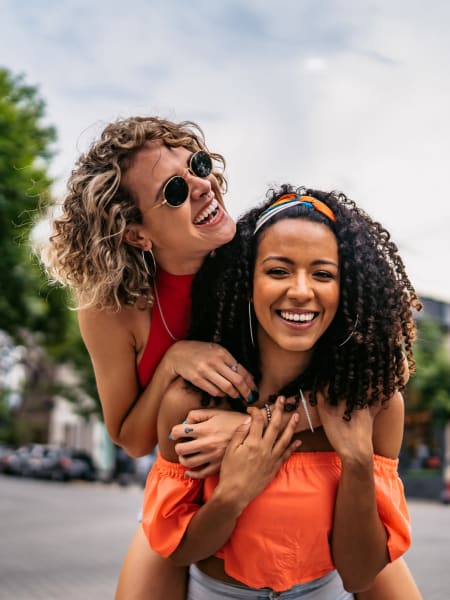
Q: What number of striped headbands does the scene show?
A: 1